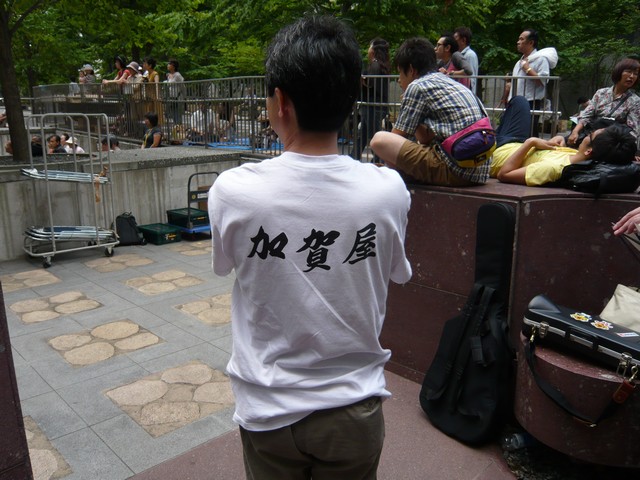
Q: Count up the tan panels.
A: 9